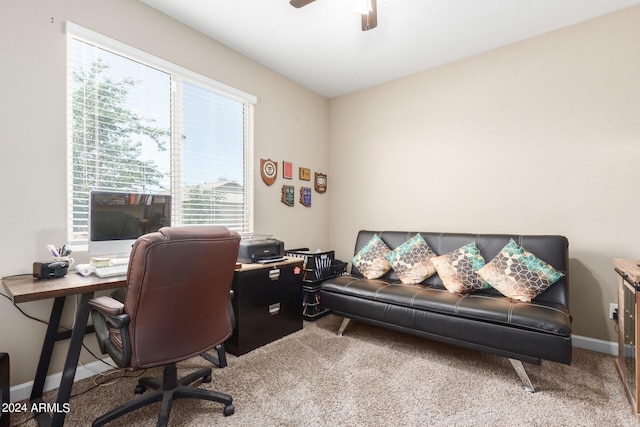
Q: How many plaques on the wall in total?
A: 6